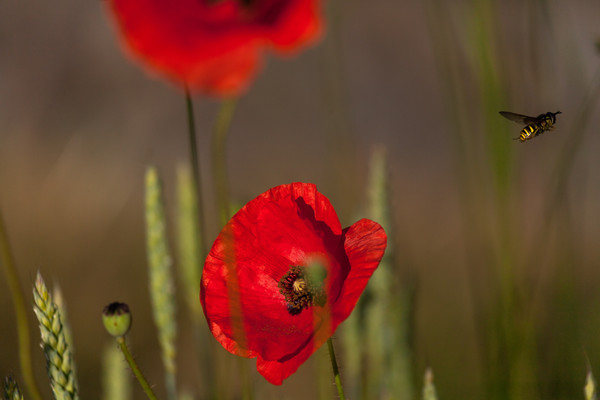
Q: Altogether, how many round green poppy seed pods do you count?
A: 1